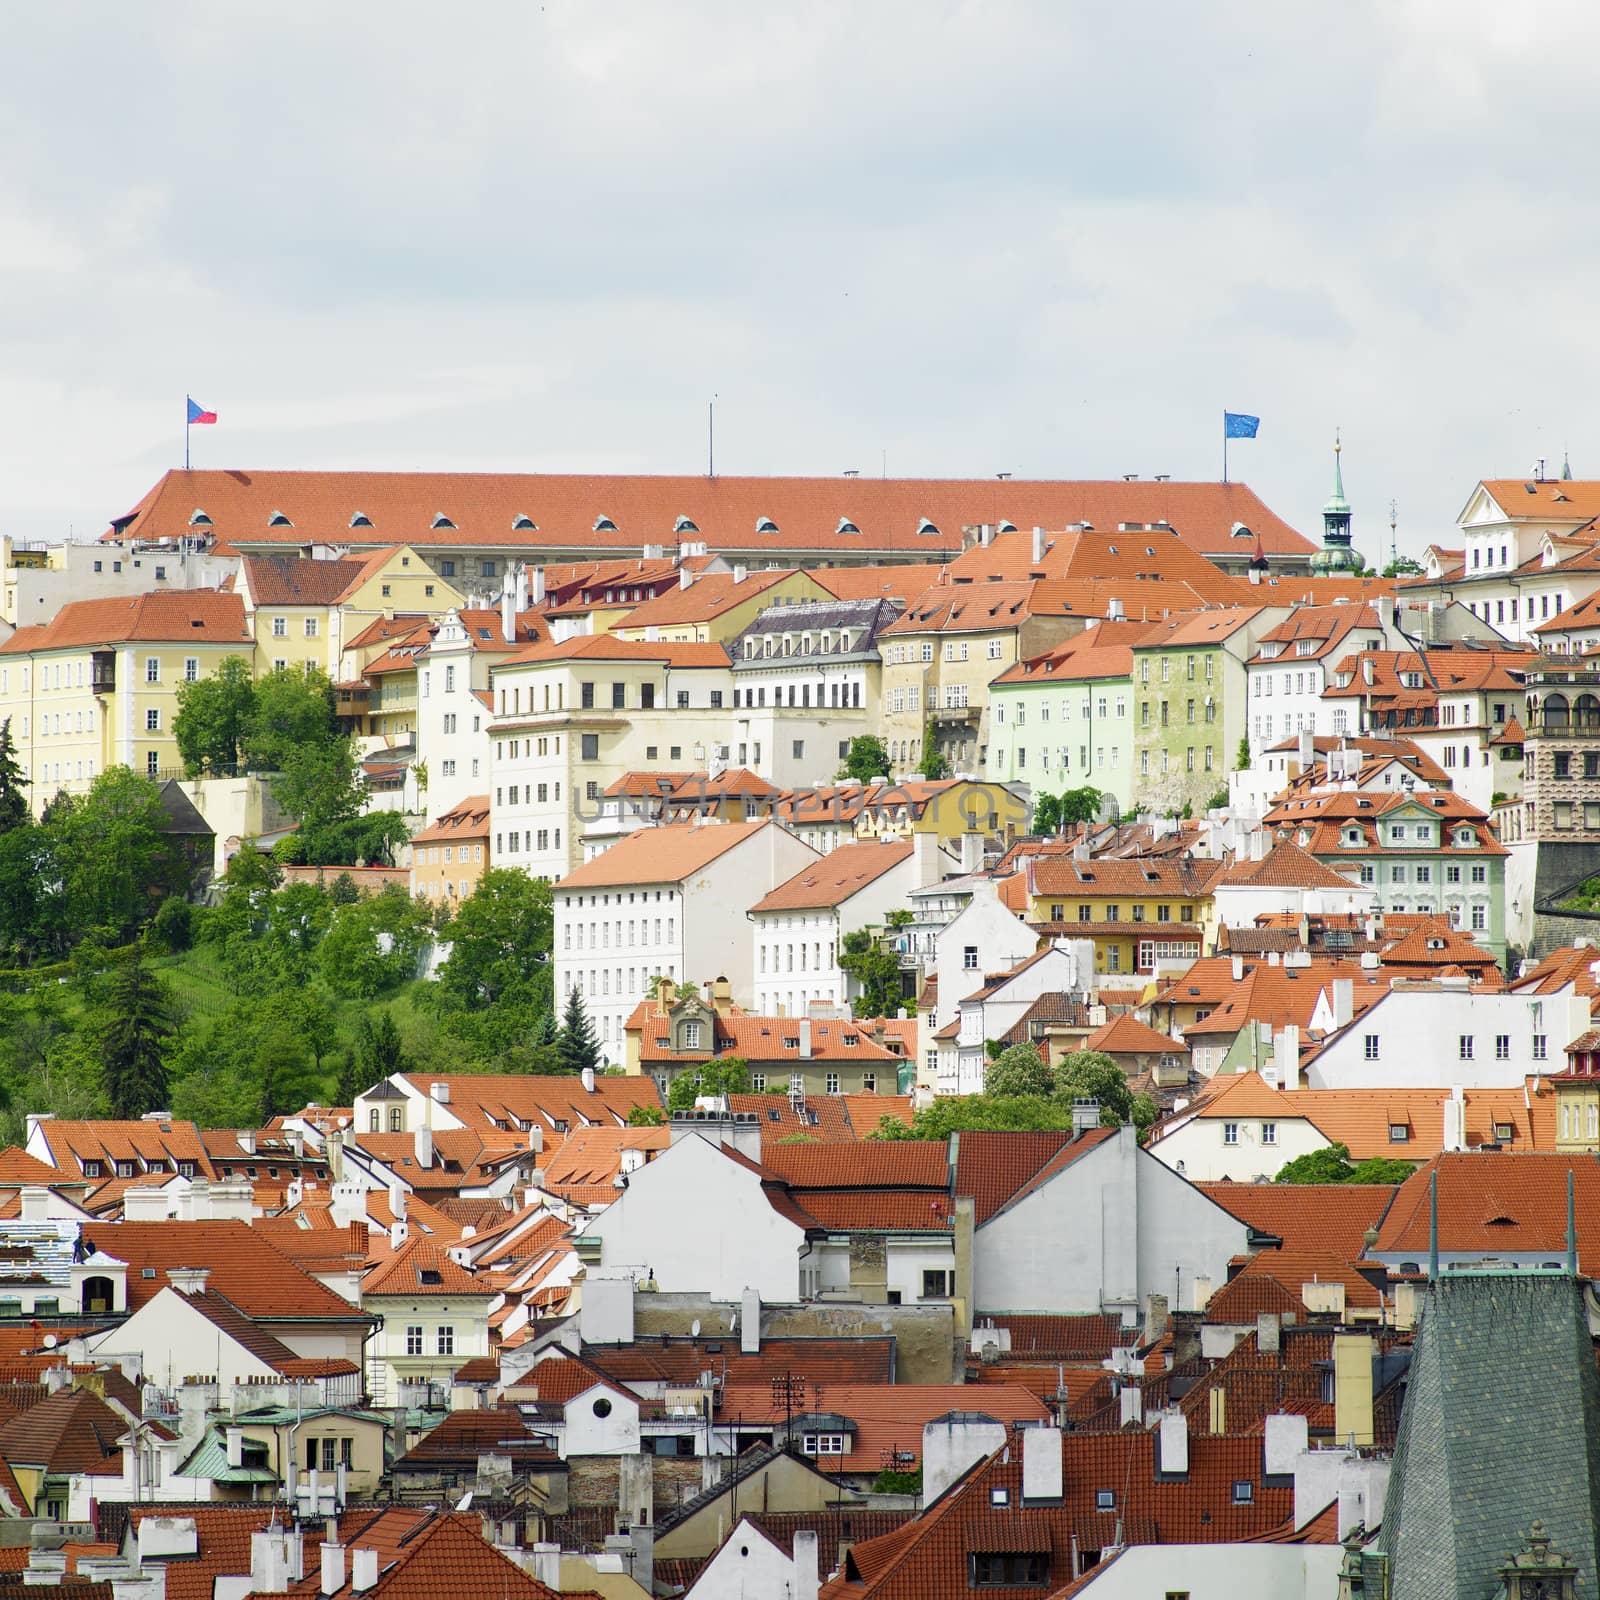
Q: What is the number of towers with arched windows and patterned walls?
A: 1